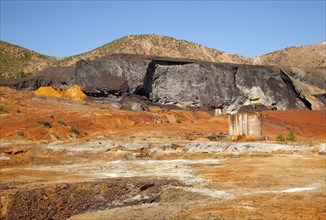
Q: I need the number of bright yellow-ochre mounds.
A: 2